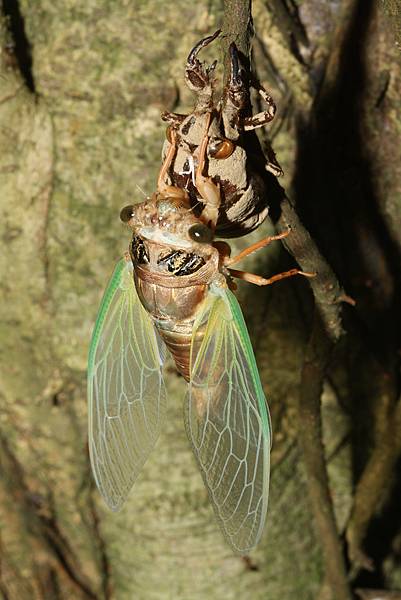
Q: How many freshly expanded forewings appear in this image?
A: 2